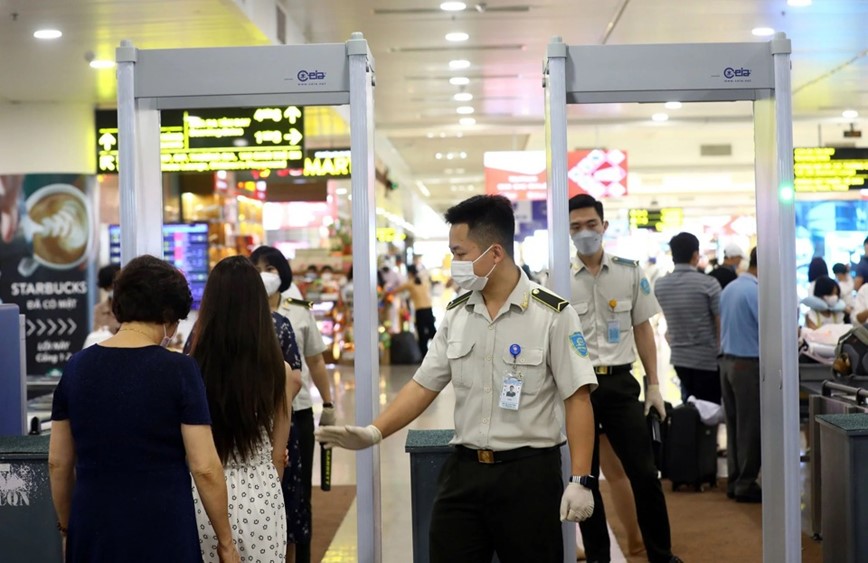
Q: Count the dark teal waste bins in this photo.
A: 3